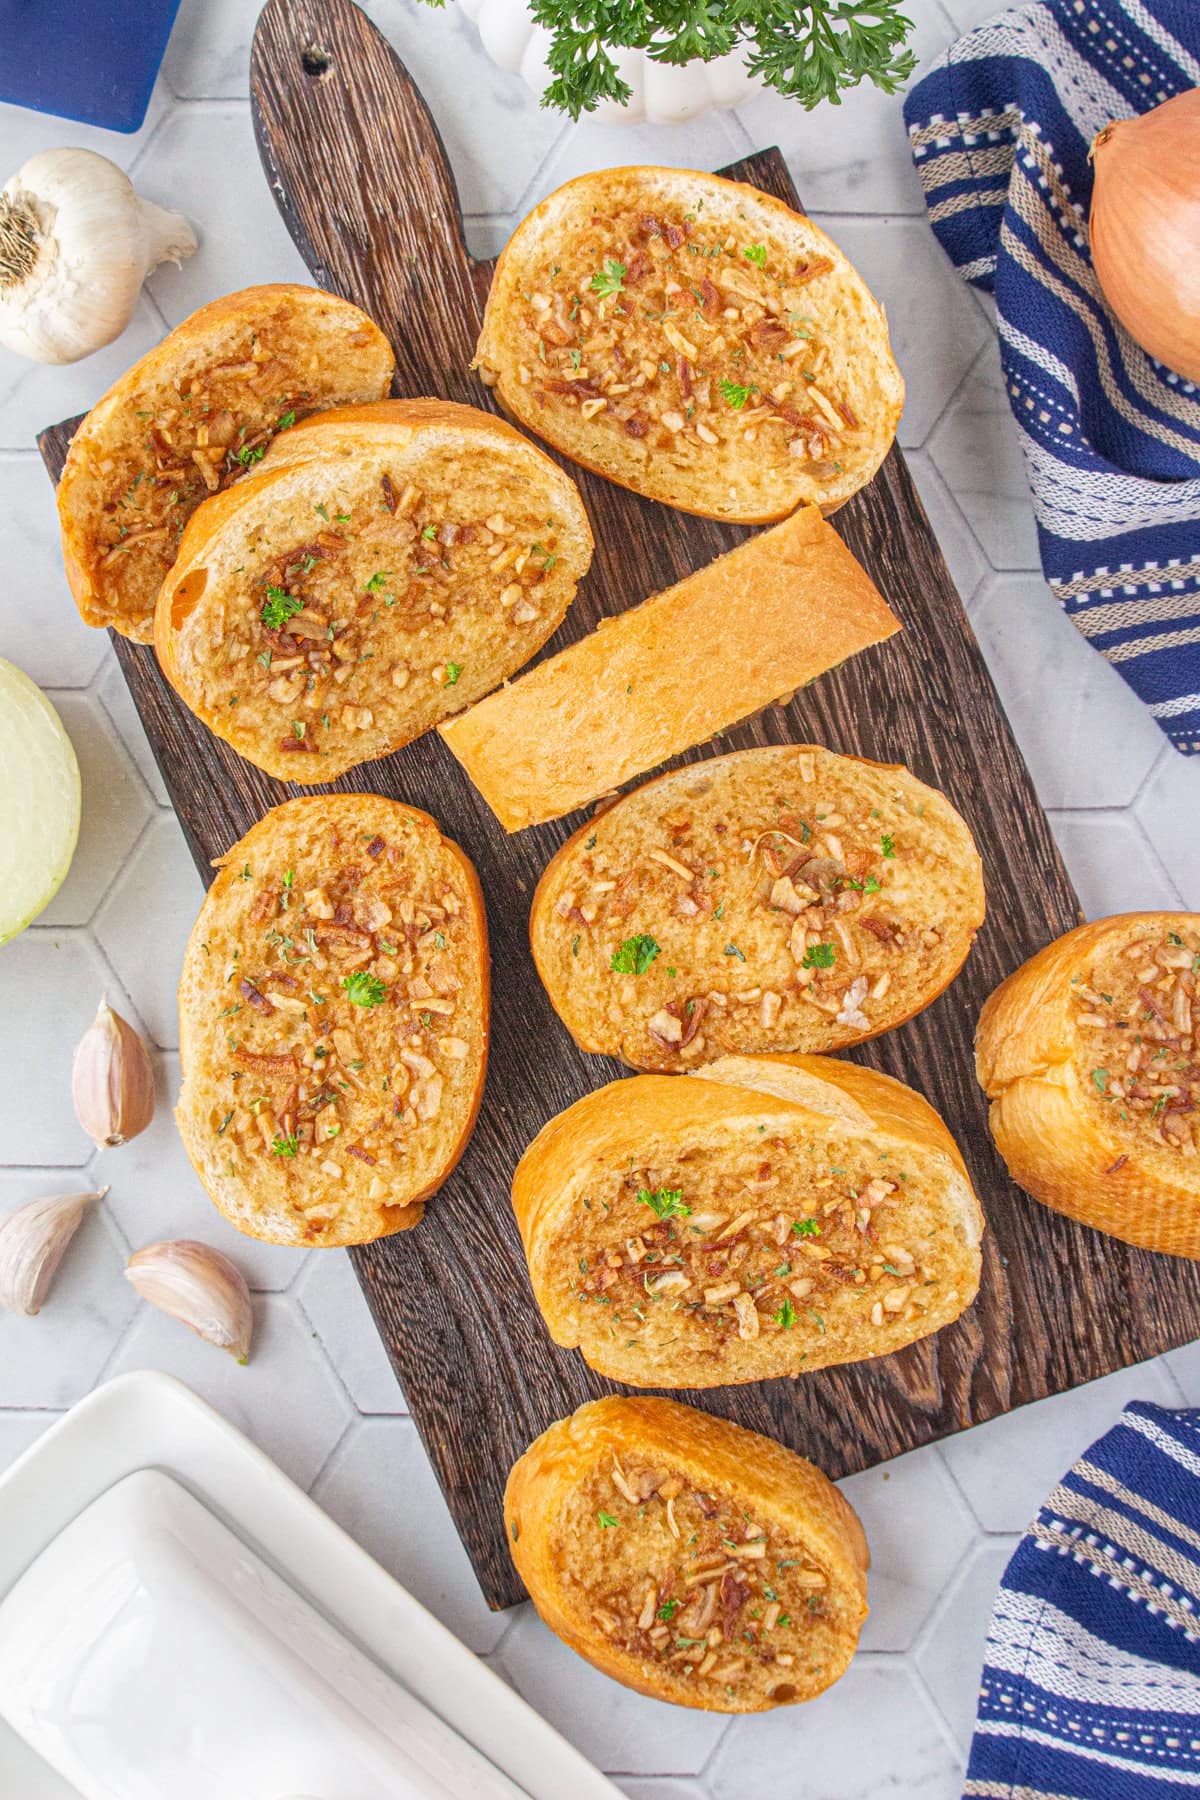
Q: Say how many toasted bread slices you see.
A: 9